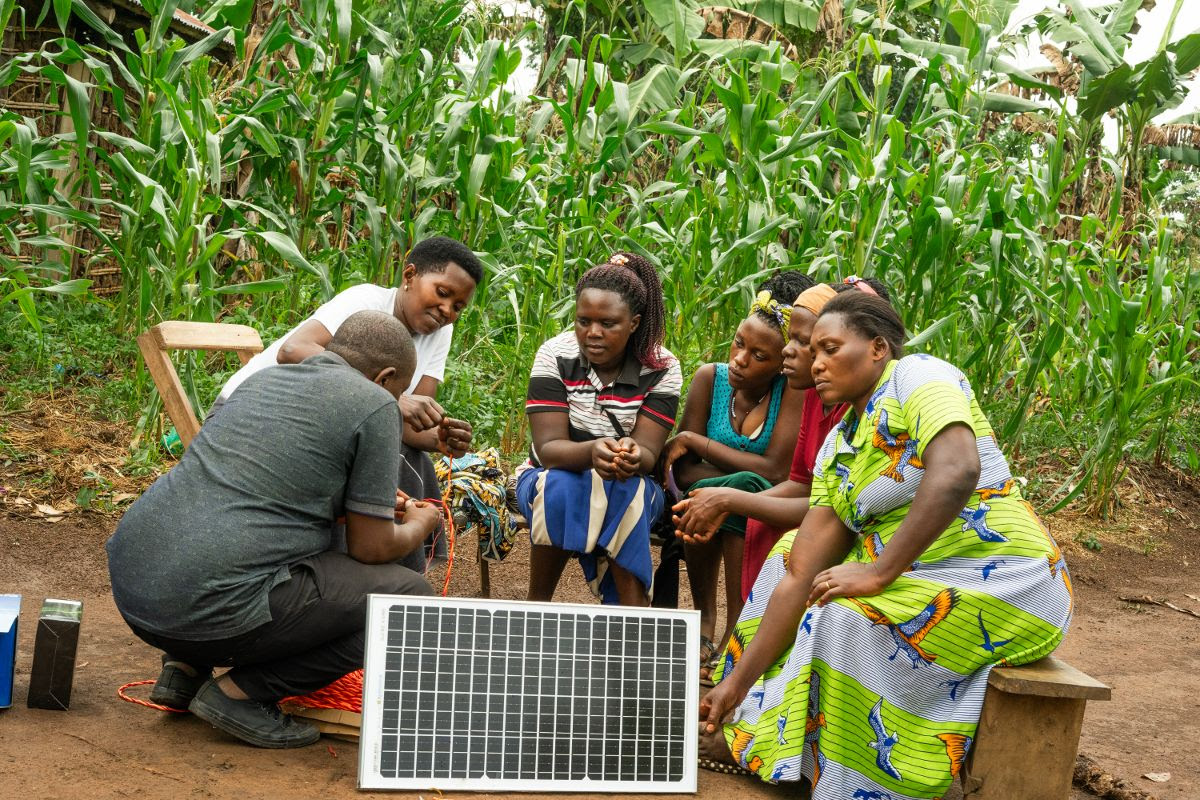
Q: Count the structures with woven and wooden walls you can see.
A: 1